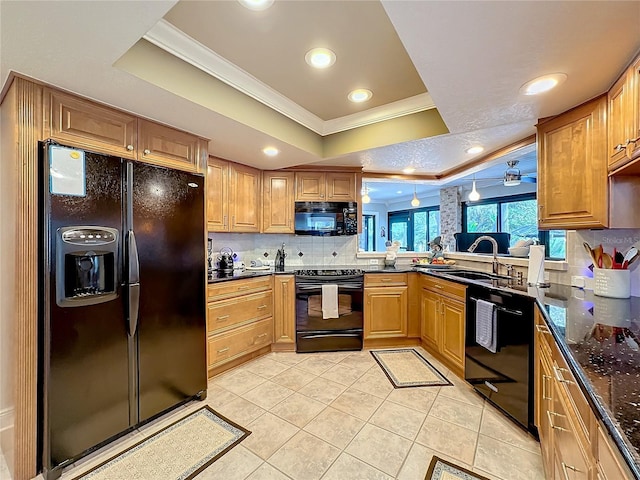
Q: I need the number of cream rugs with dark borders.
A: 3